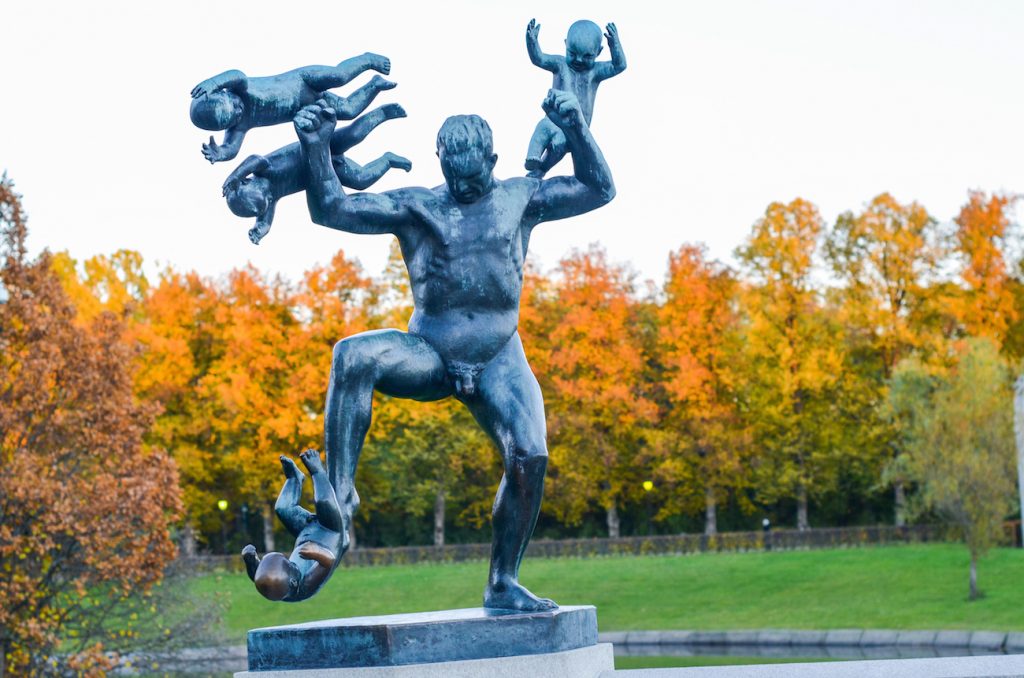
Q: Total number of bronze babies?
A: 4